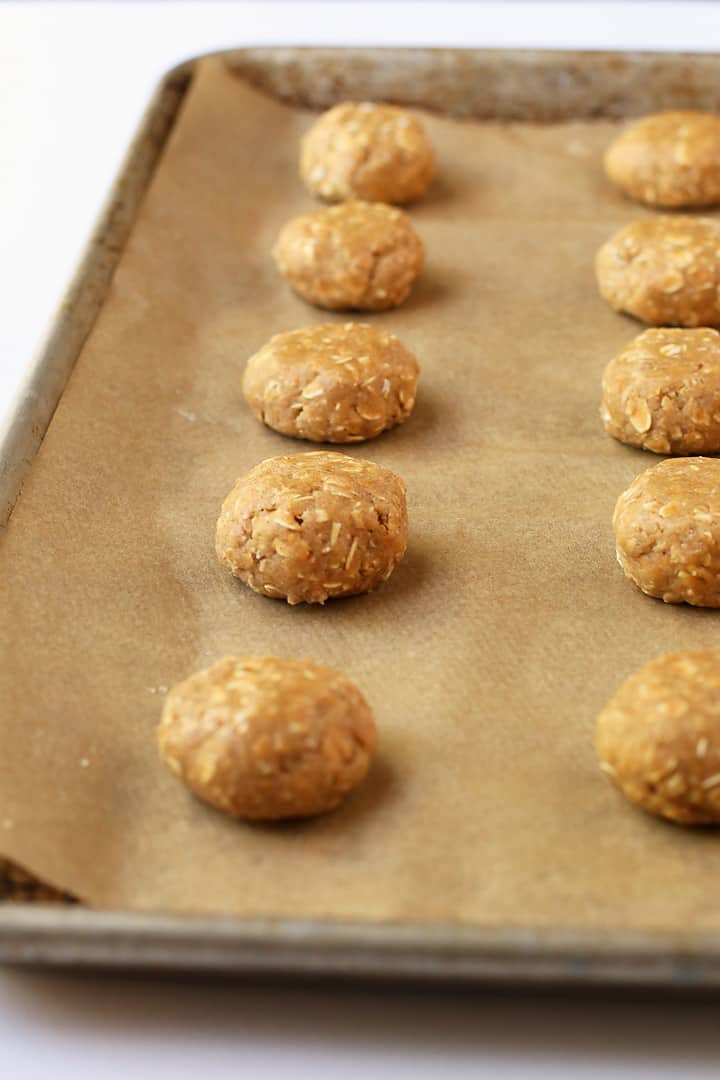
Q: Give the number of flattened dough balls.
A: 10